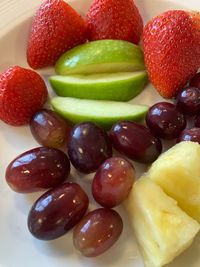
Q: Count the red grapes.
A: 12